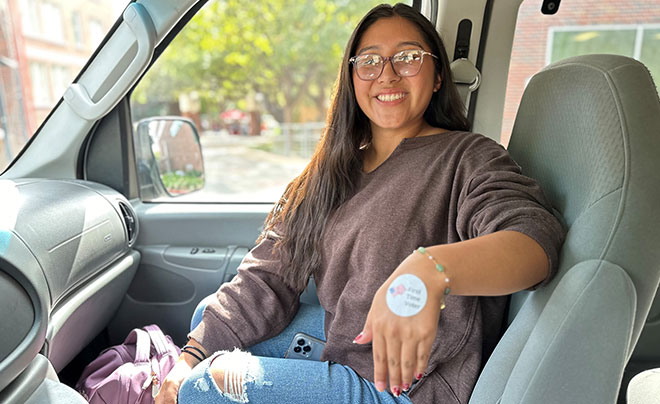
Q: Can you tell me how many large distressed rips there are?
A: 1